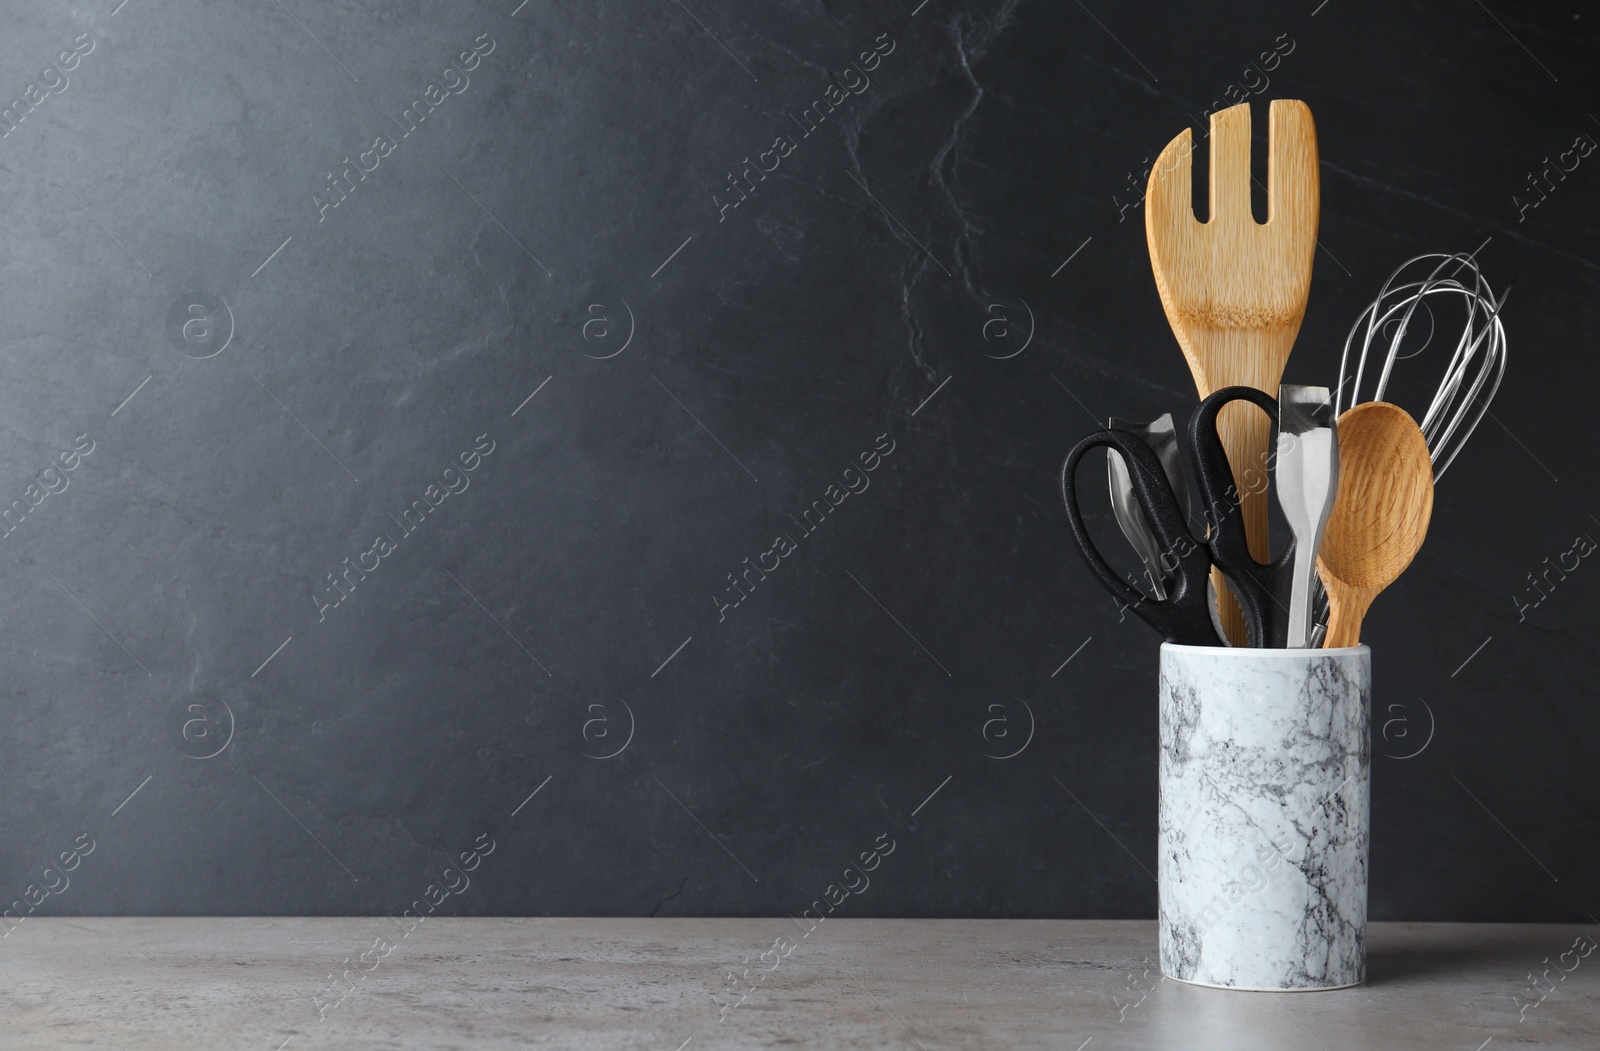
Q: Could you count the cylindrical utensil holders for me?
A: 1